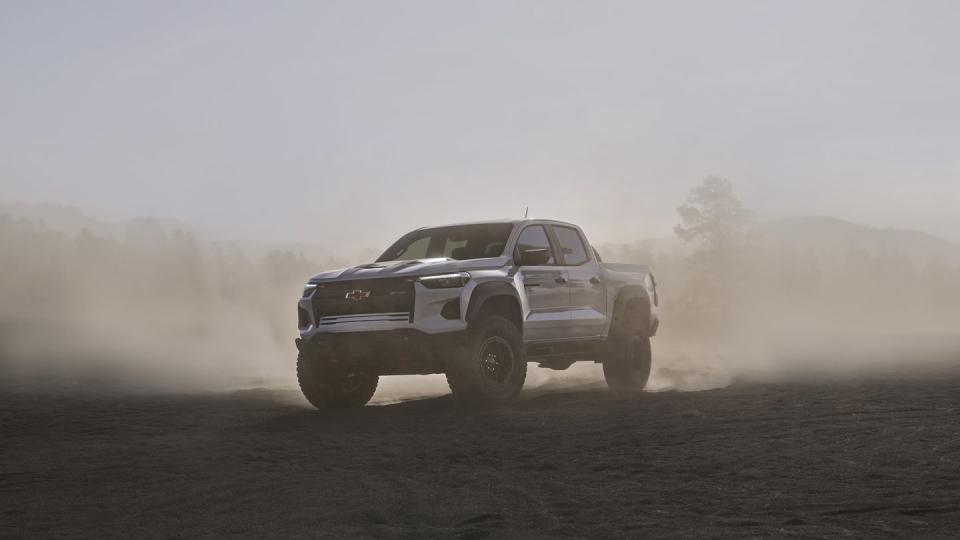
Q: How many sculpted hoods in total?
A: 1